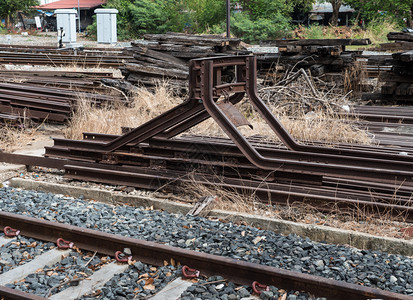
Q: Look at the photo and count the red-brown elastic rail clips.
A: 5